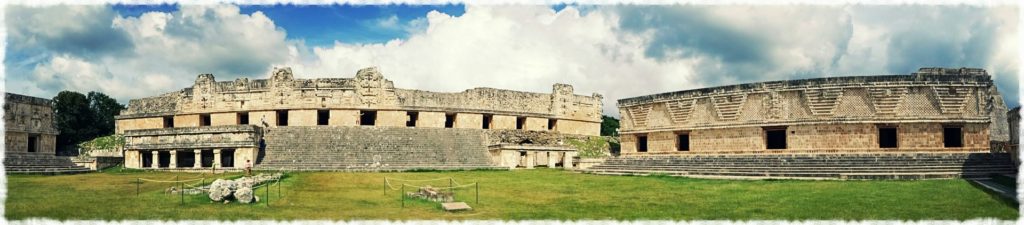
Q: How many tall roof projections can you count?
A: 4